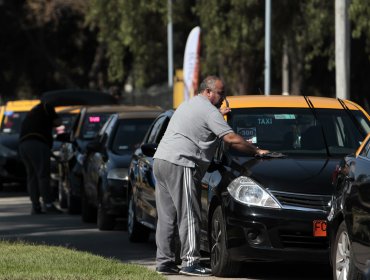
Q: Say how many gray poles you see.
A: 3